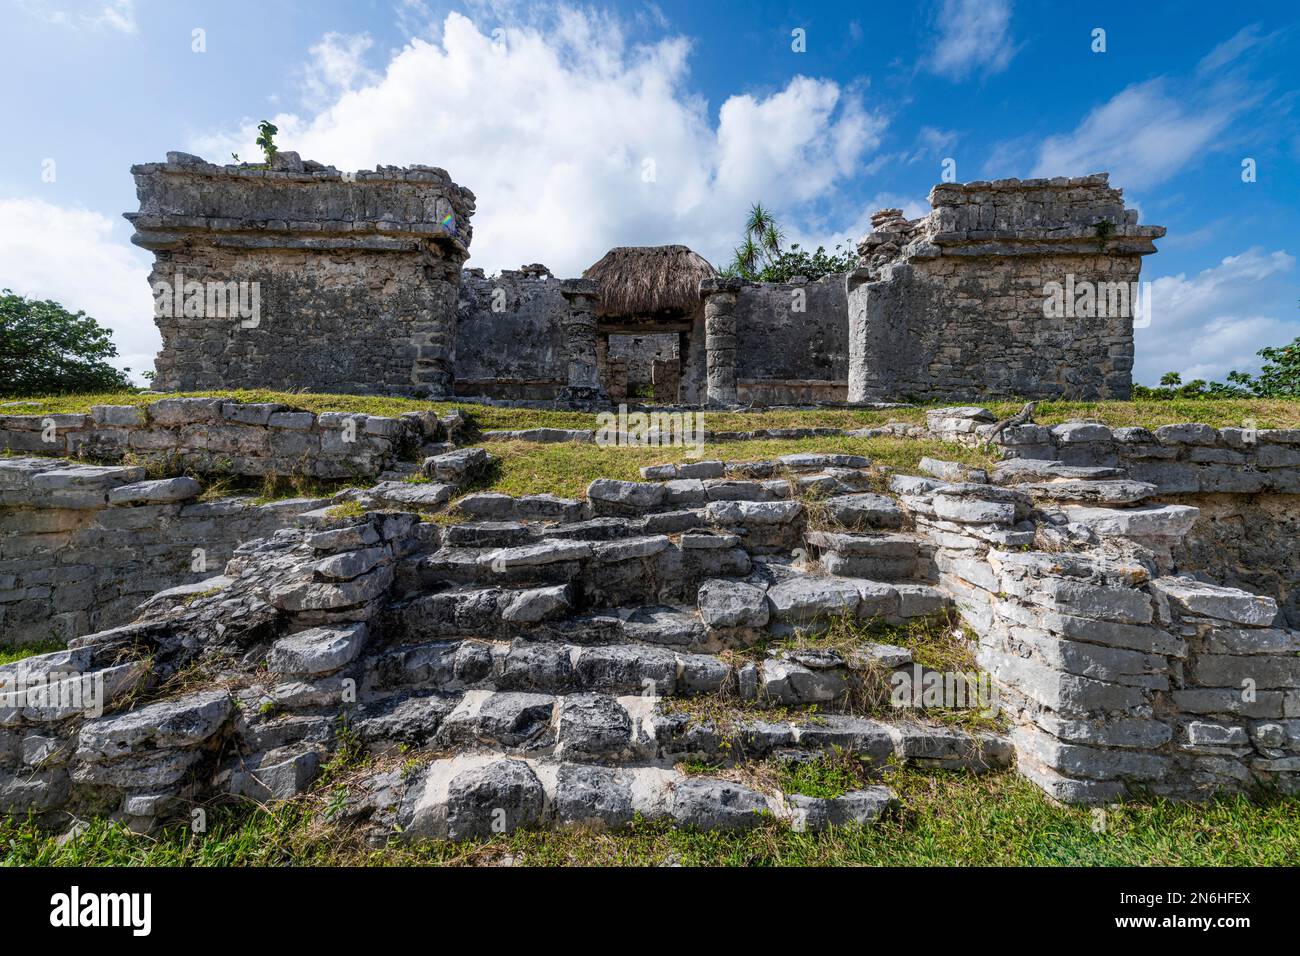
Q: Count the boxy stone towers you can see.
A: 2